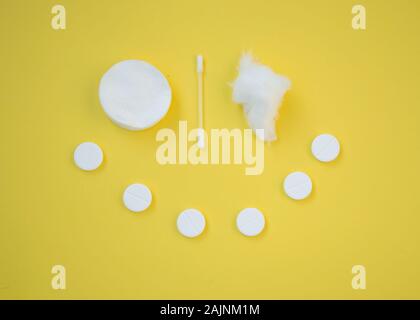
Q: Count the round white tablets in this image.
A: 6